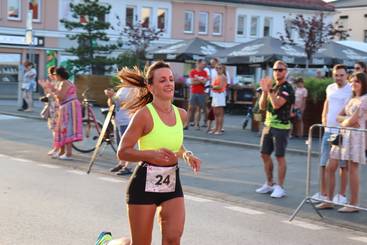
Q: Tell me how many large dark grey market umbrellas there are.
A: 3